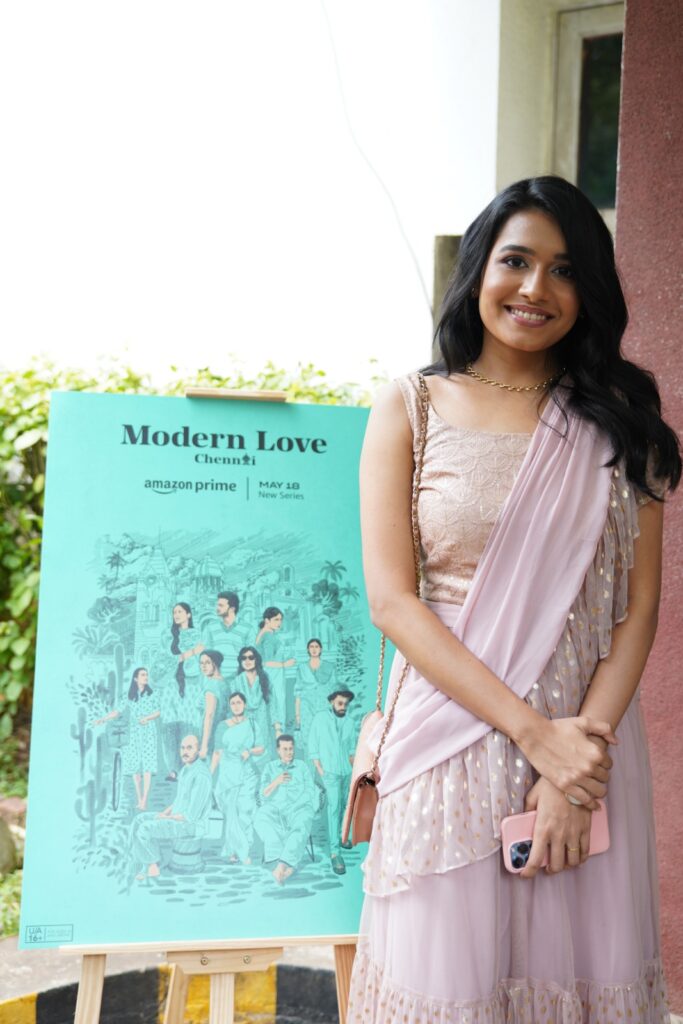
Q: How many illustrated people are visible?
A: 11